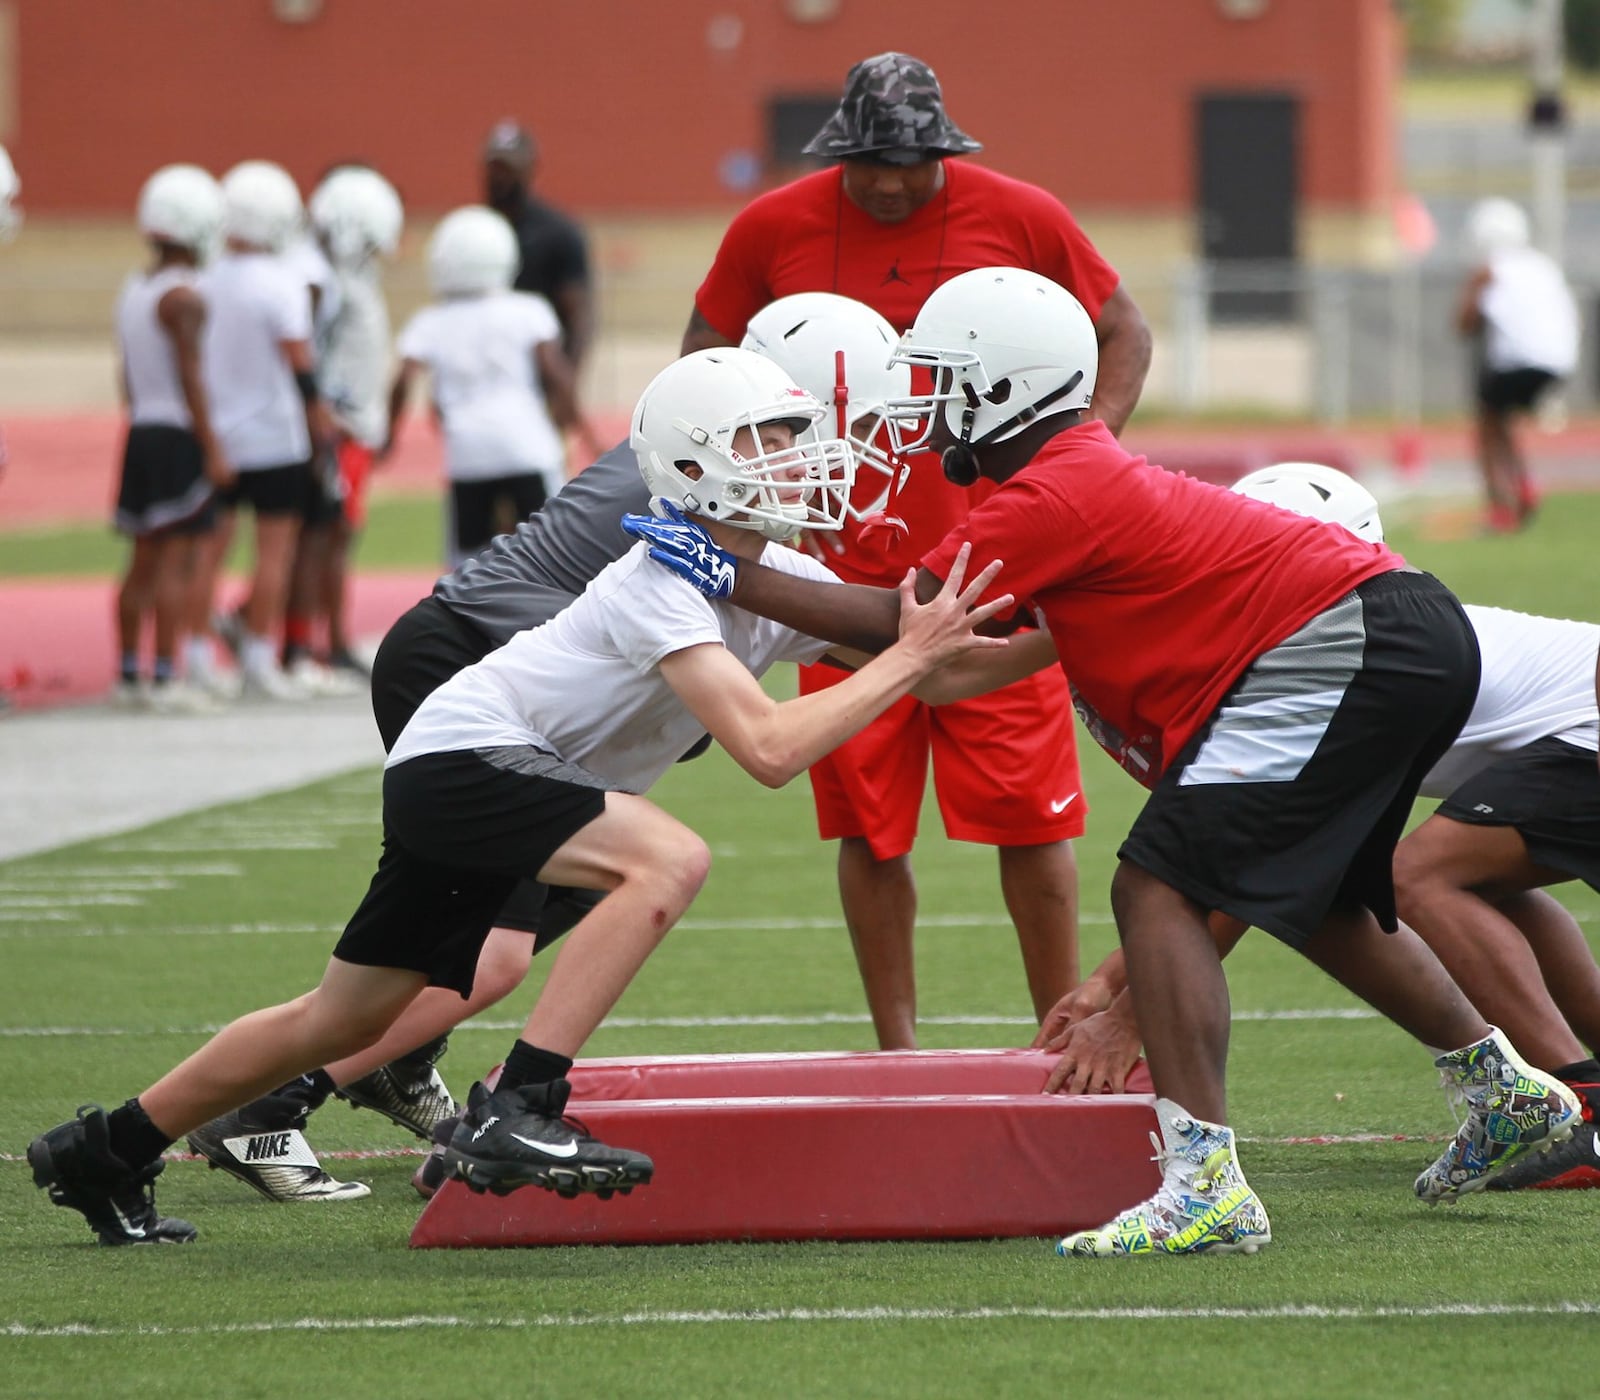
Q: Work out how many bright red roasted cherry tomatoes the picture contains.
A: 0